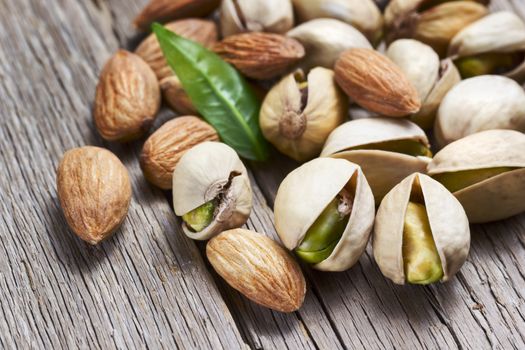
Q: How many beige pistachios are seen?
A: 13